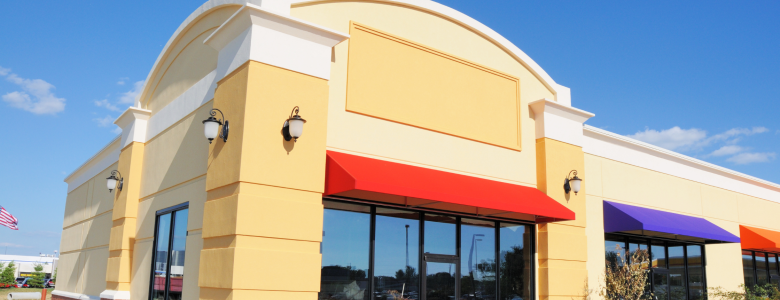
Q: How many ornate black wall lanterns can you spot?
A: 4